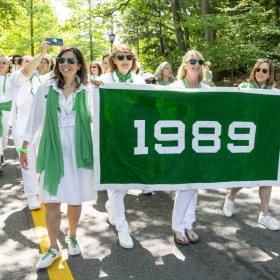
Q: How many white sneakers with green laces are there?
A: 2